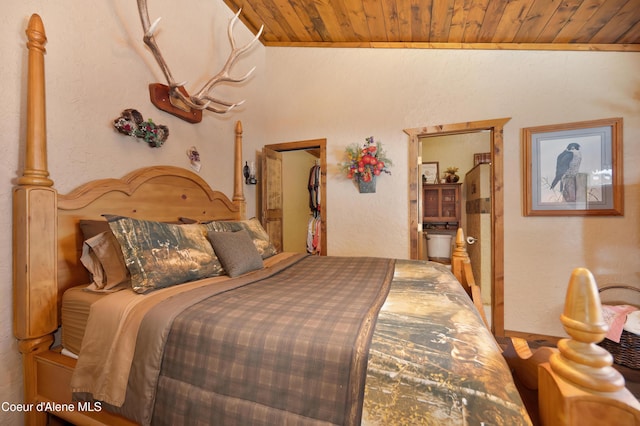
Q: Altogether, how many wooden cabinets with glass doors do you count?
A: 1